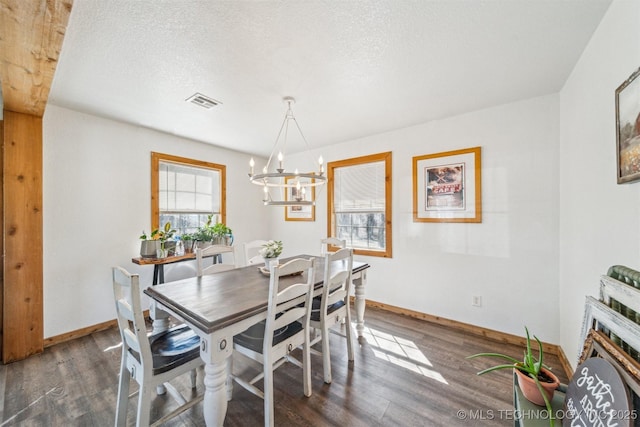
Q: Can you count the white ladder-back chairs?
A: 6